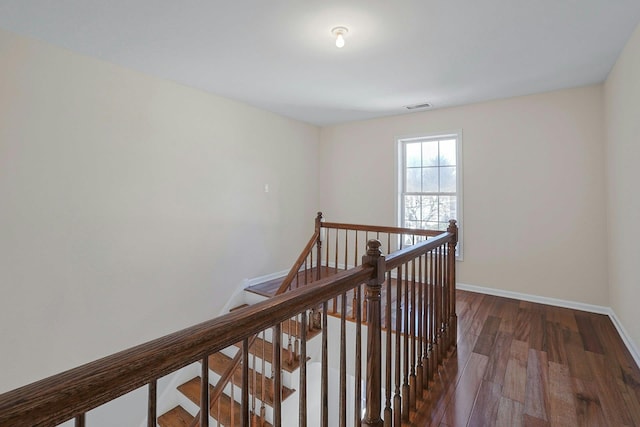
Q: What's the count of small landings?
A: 1